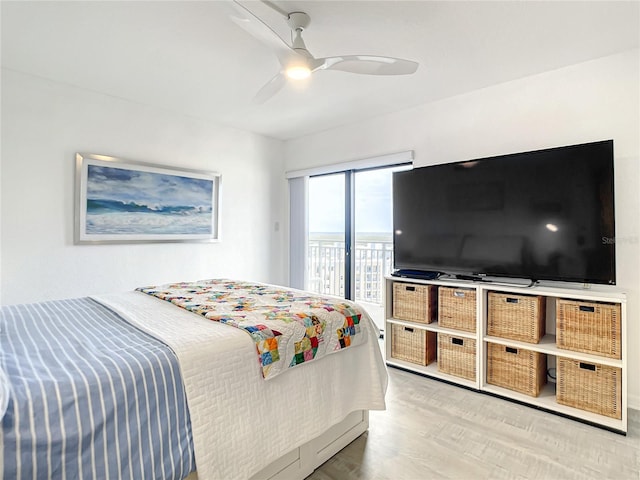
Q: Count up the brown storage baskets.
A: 8